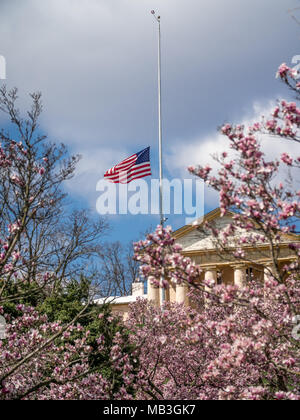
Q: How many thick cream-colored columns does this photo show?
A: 5